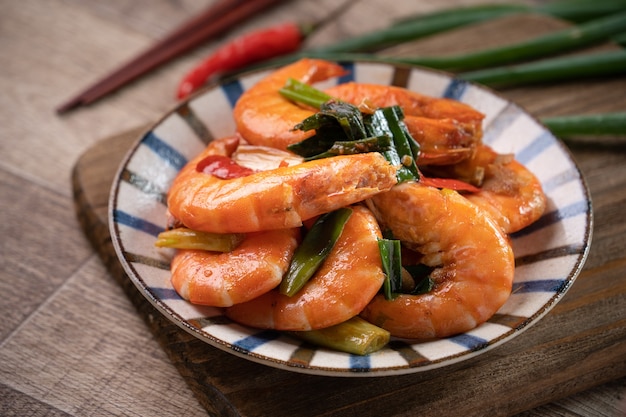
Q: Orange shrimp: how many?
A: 7